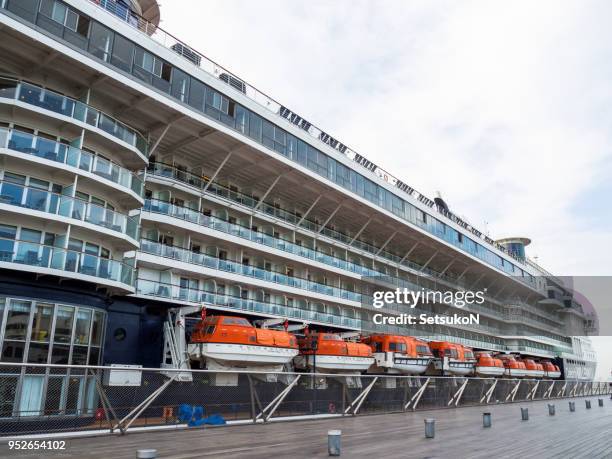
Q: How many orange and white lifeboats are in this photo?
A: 8